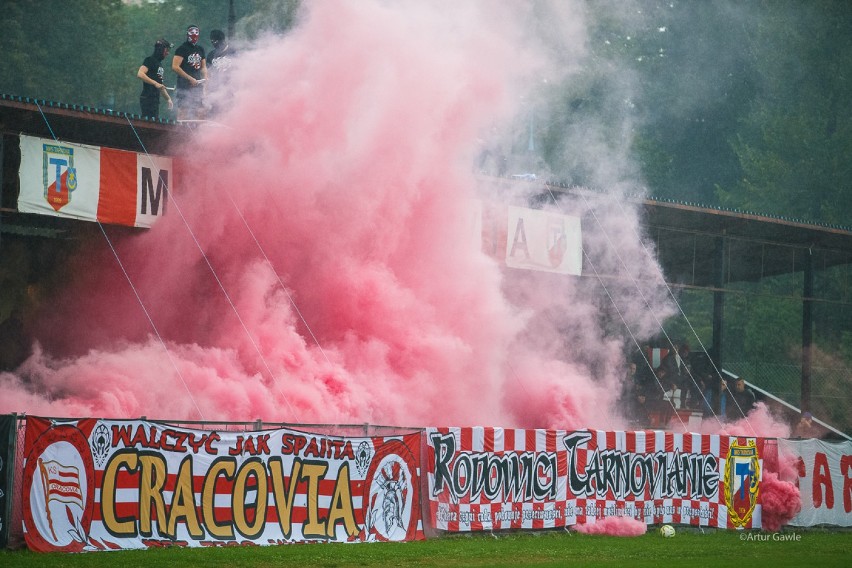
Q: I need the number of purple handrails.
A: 0